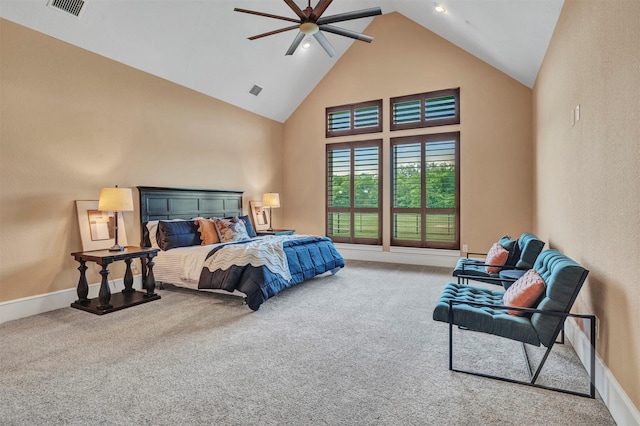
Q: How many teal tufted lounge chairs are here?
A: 2